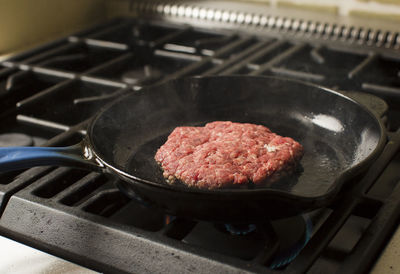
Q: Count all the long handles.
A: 1